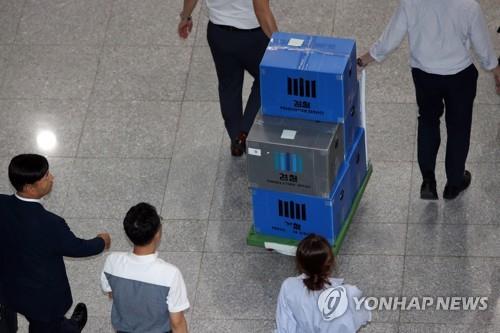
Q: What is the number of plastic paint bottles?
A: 0